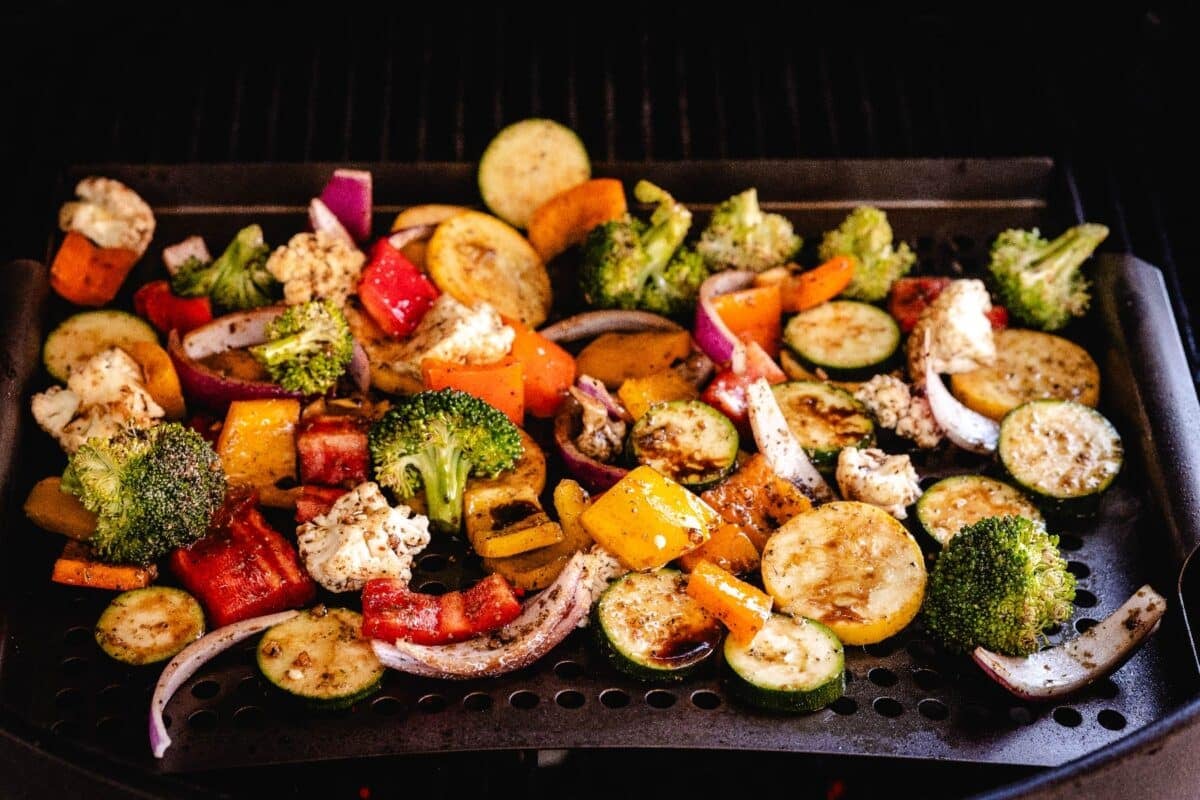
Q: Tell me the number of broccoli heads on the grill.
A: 9